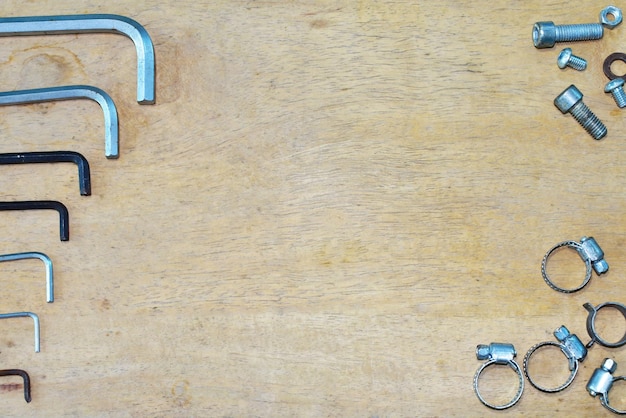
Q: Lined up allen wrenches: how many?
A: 7